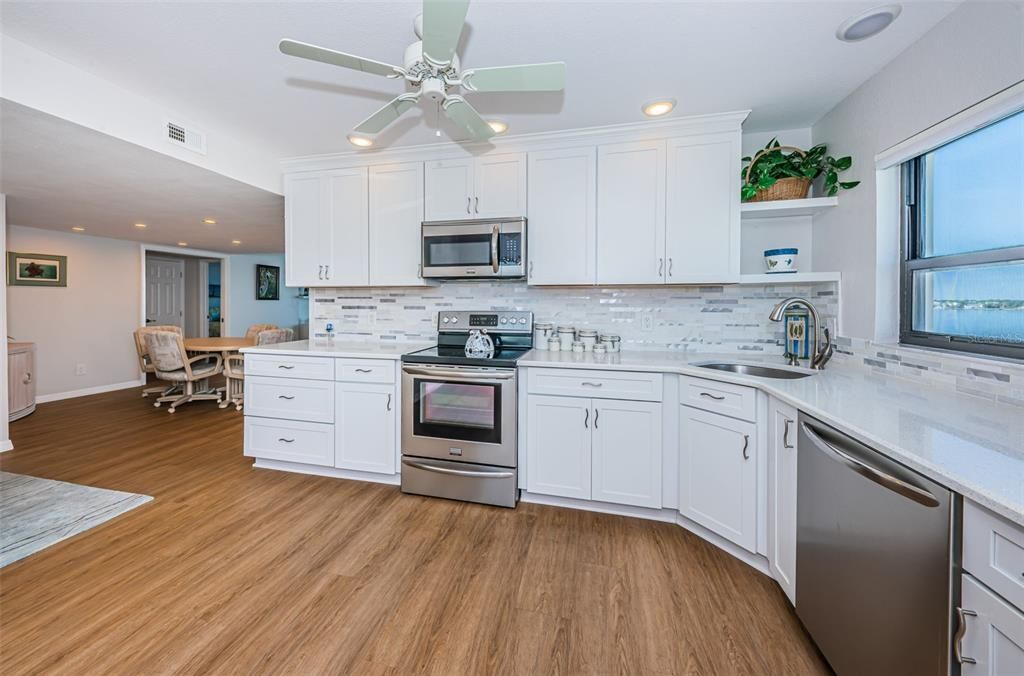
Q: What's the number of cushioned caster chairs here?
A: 4